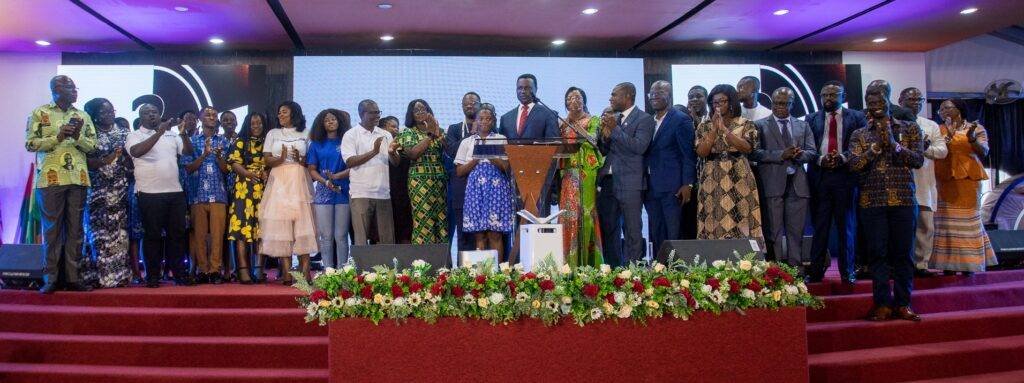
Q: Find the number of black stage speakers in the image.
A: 4